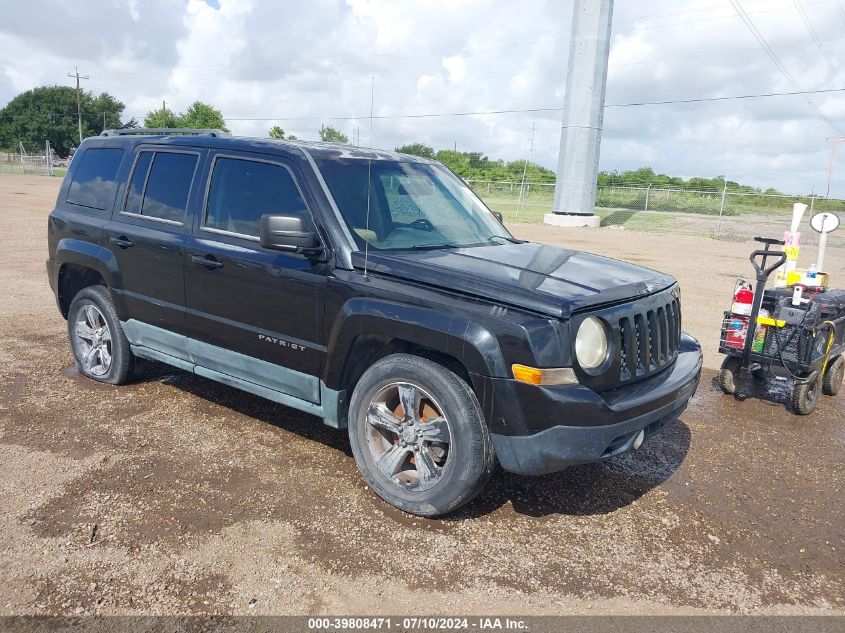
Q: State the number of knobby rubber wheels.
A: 3